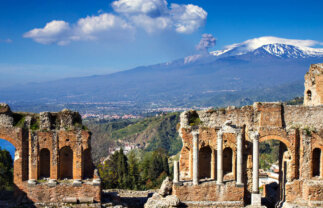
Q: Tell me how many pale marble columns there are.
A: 5